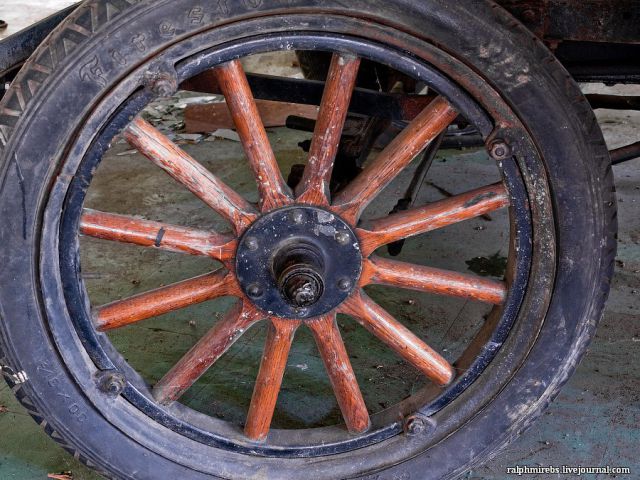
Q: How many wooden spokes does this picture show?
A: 12